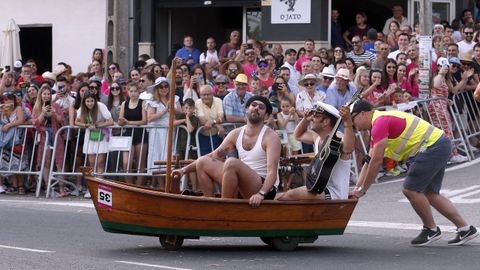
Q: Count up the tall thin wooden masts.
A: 1